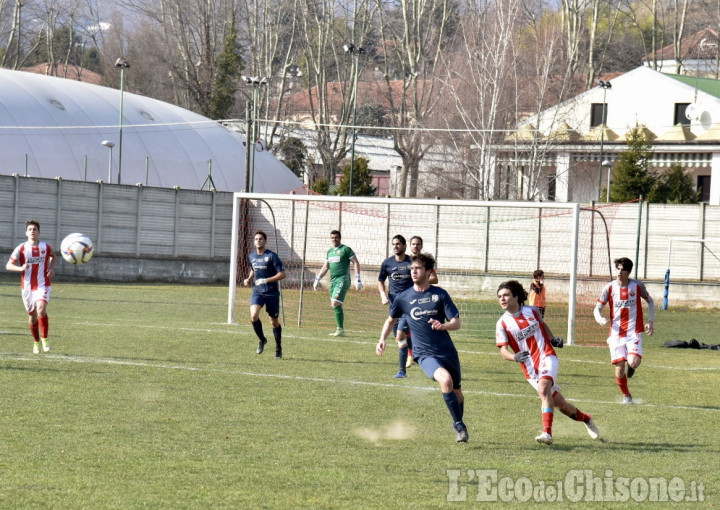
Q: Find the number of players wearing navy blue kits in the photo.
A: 3